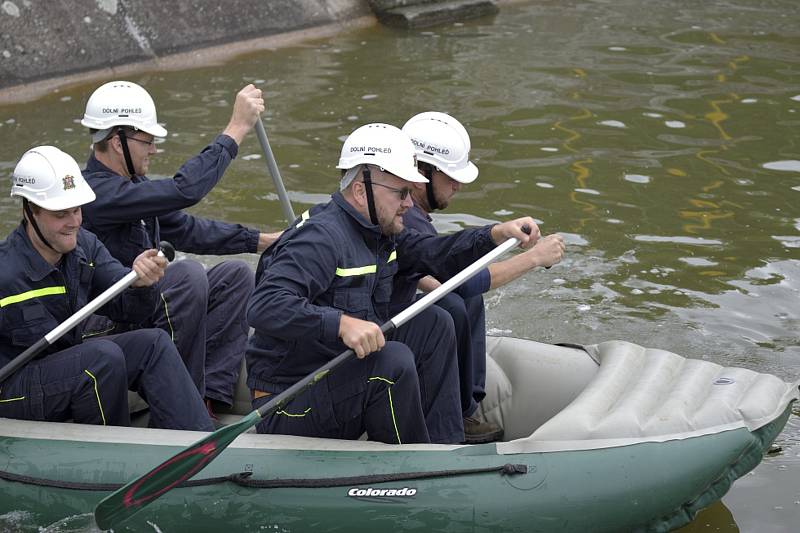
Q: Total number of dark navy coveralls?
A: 4